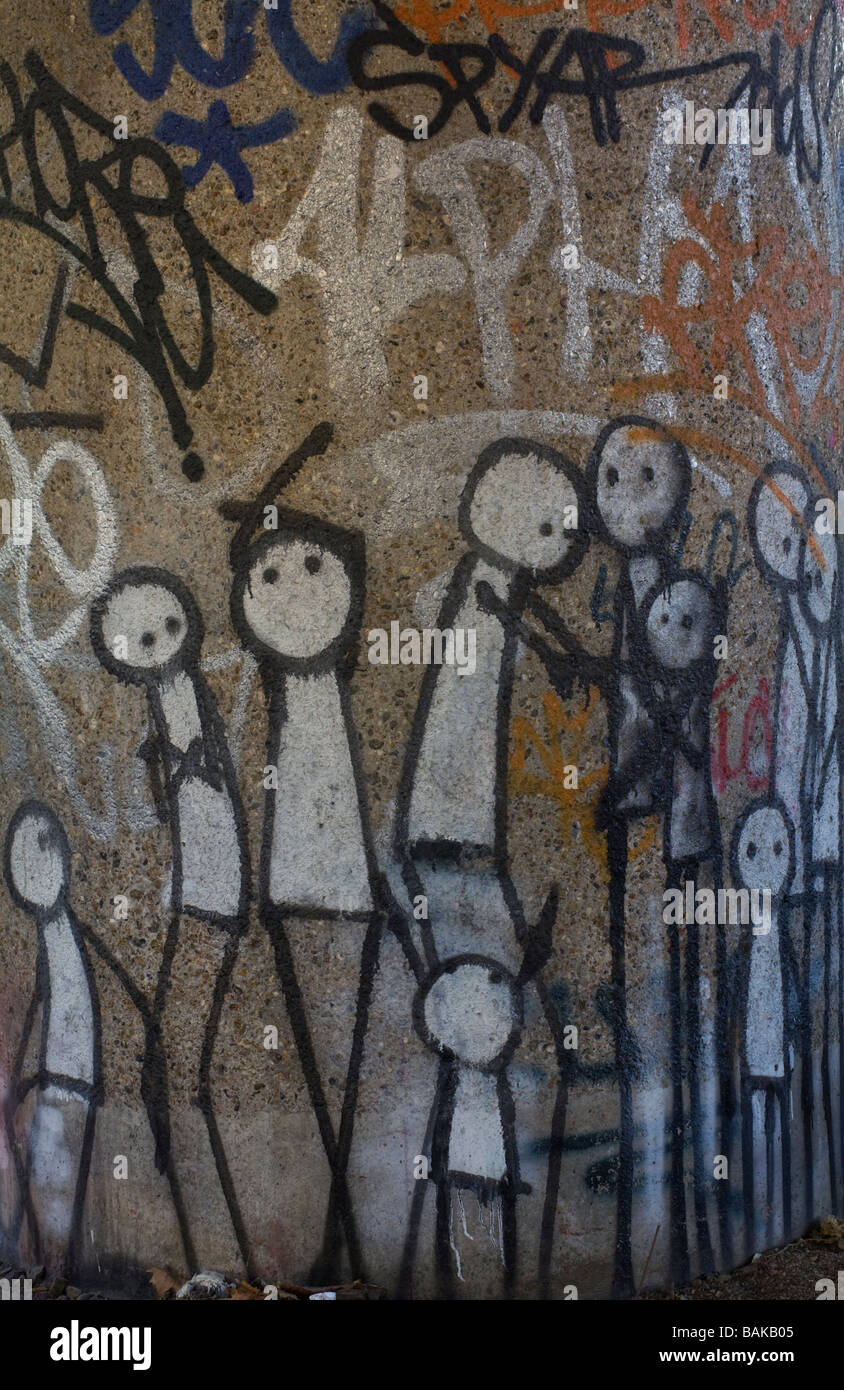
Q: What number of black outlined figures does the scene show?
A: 10